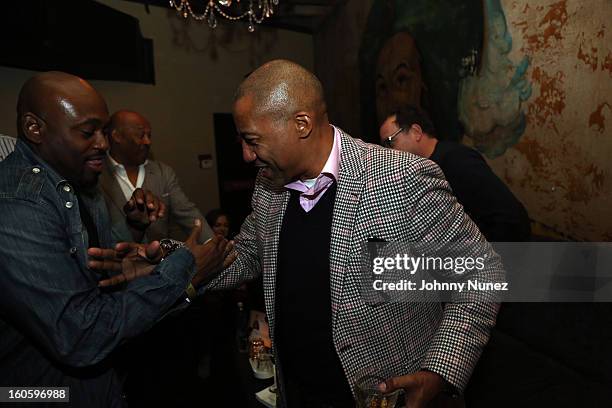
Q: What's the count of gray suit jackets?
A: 1